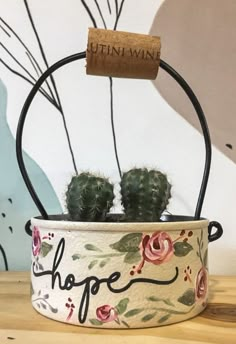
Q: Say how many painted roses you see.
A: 4